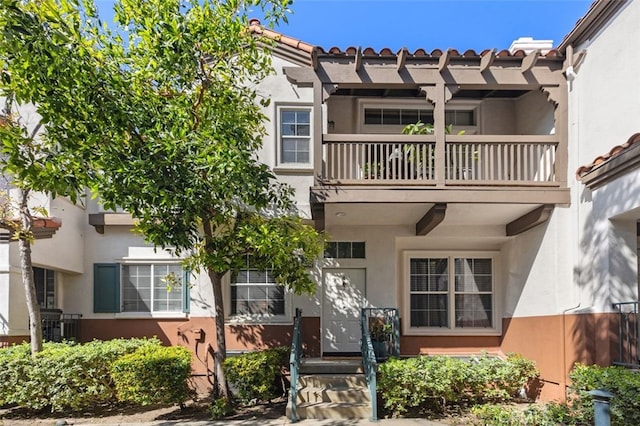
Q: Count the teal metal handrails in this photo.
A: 2